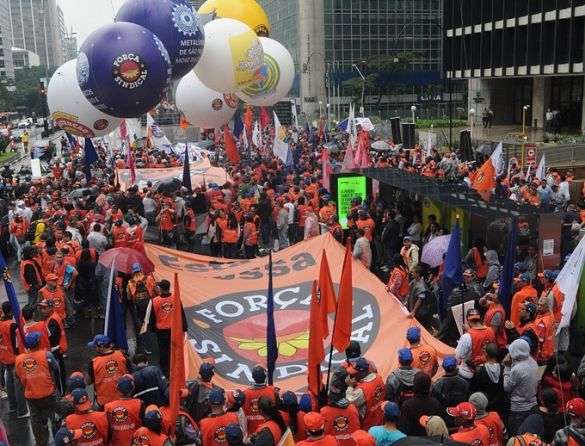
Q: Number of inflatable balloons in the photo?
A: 7